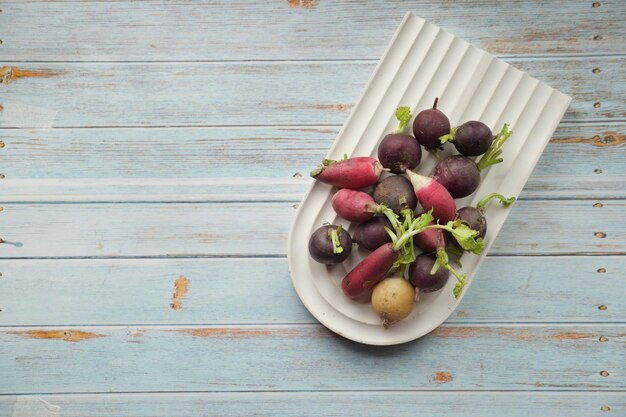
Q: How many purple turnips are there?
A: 9